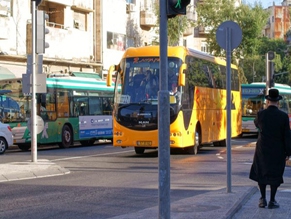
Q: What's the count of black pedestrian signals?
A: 1